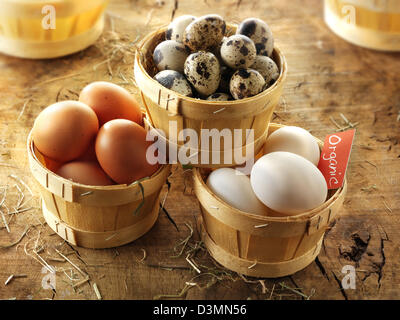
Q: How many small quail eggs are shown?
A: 10